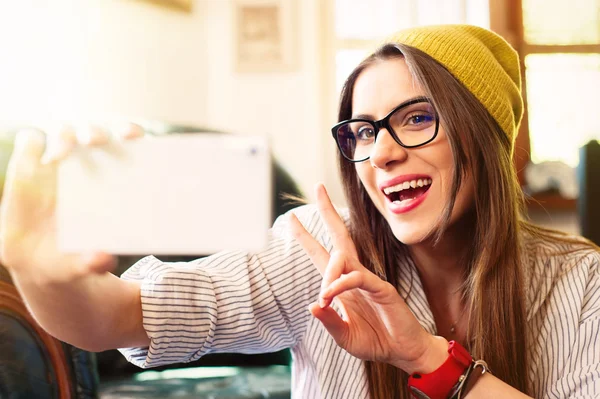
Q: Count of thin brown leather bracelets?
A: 1